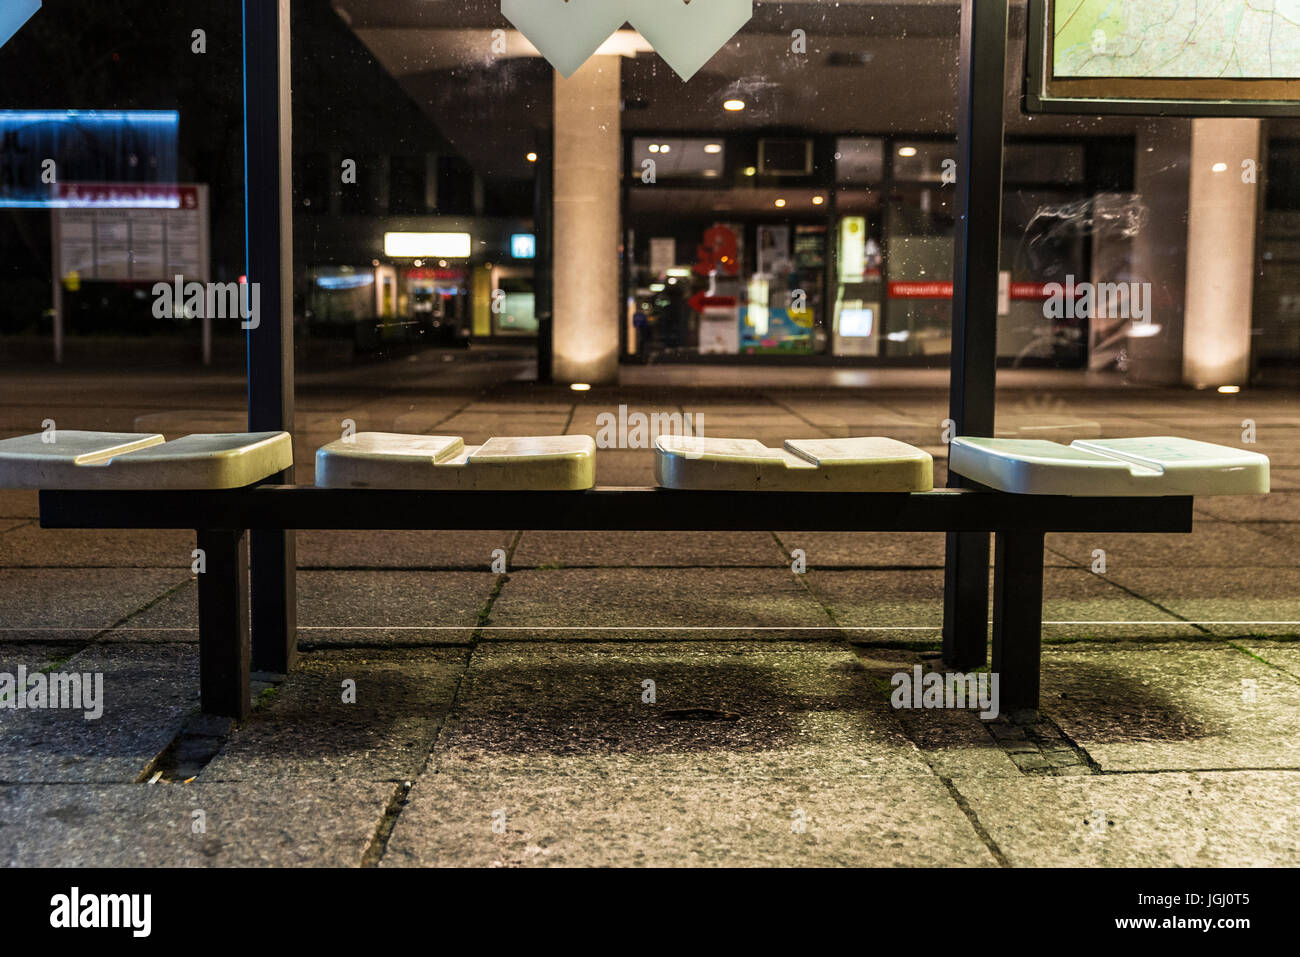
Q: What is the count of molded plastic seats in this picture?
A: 4